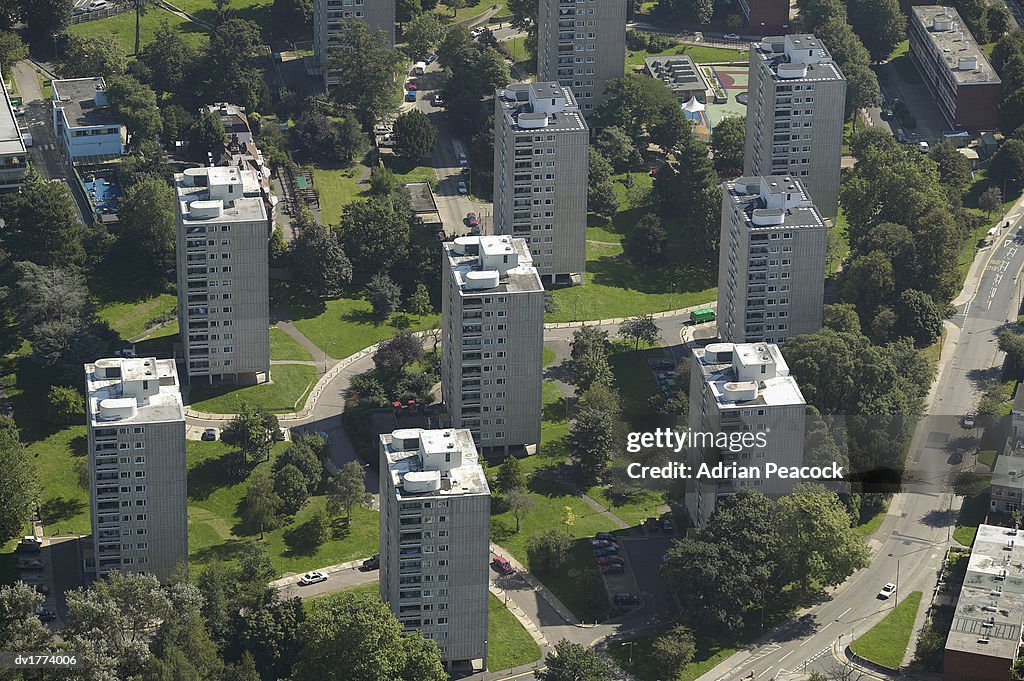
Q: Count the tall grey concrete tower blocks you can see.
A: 10